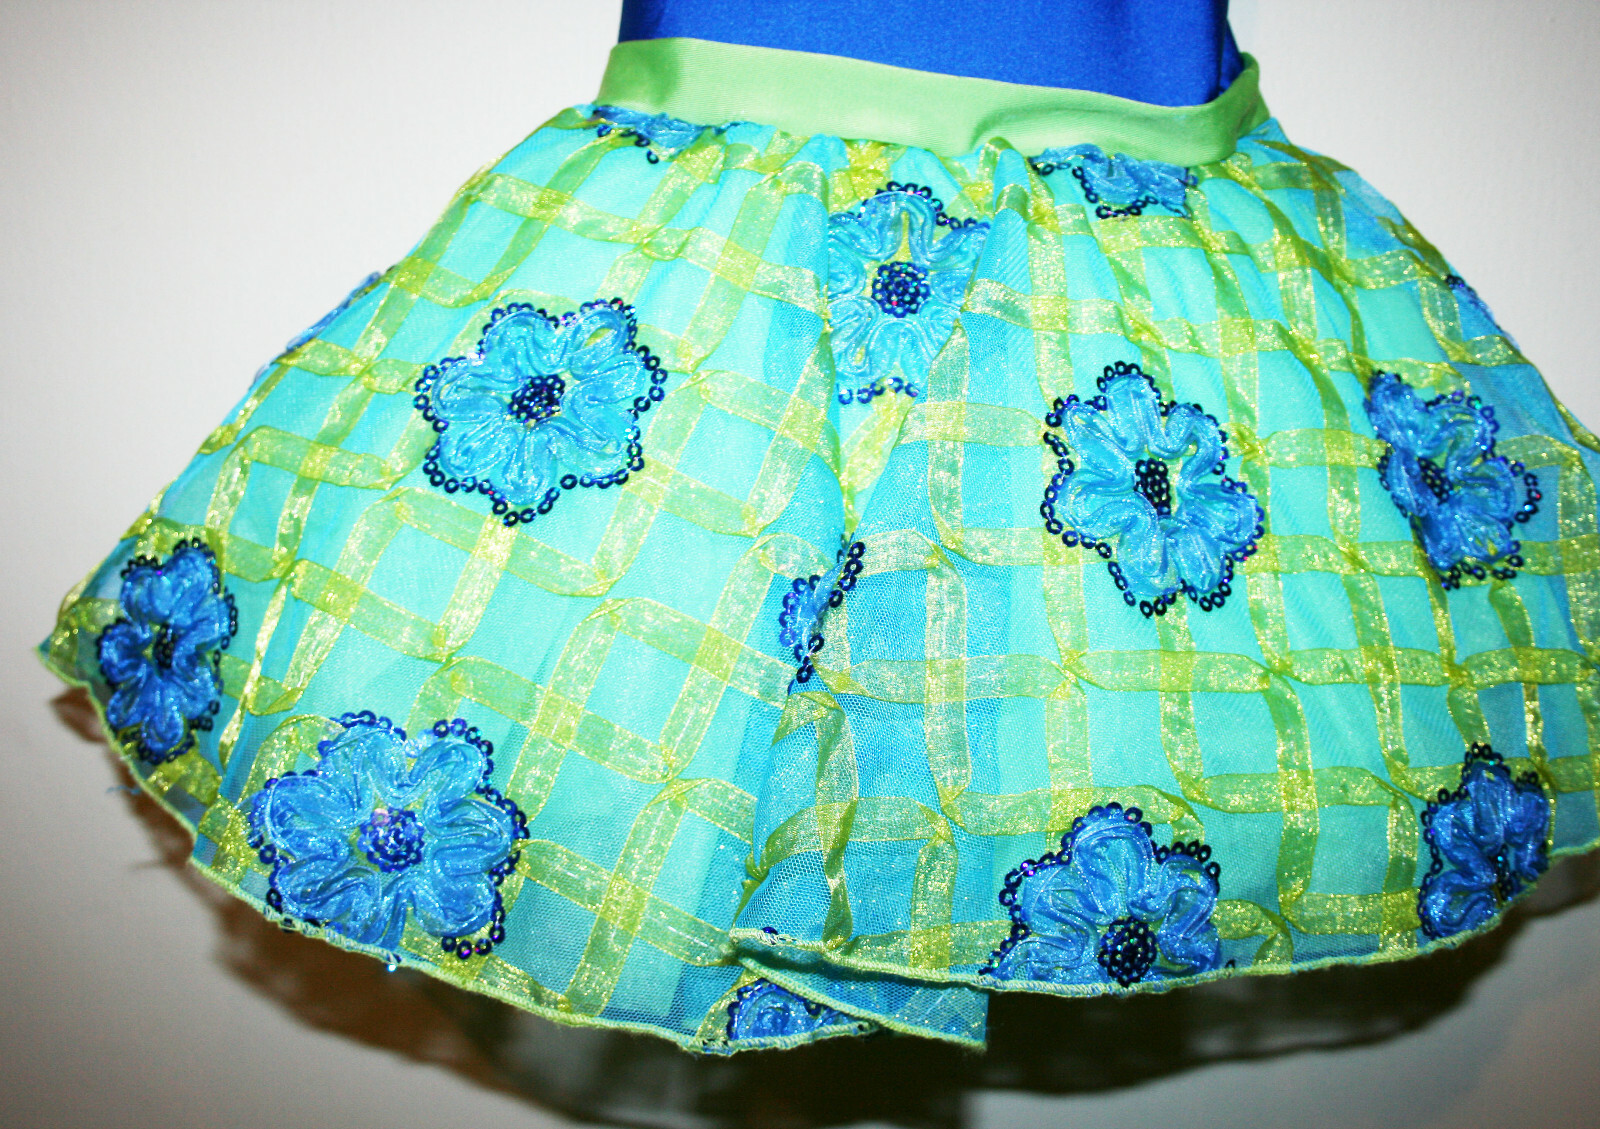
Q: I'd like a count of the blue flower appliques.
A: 14